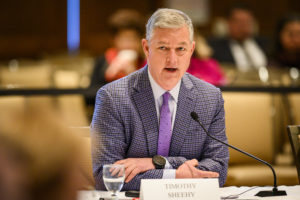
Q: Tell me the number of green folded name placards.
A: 0